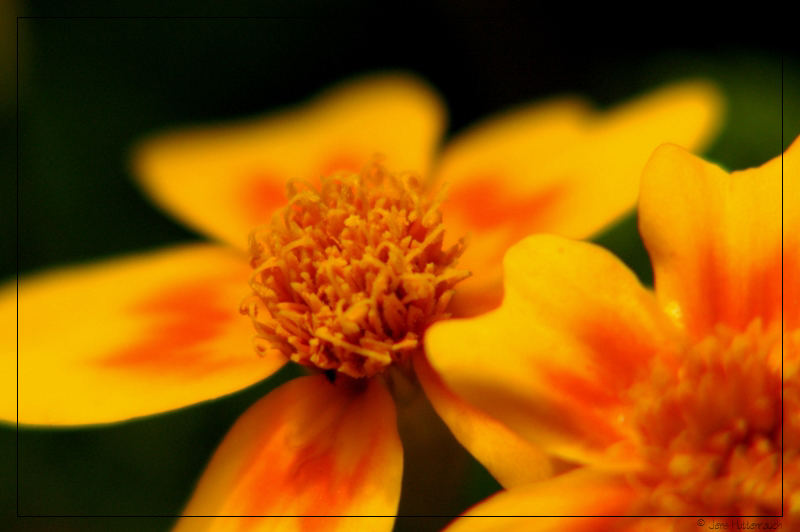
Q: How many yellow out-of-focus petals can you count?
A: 2